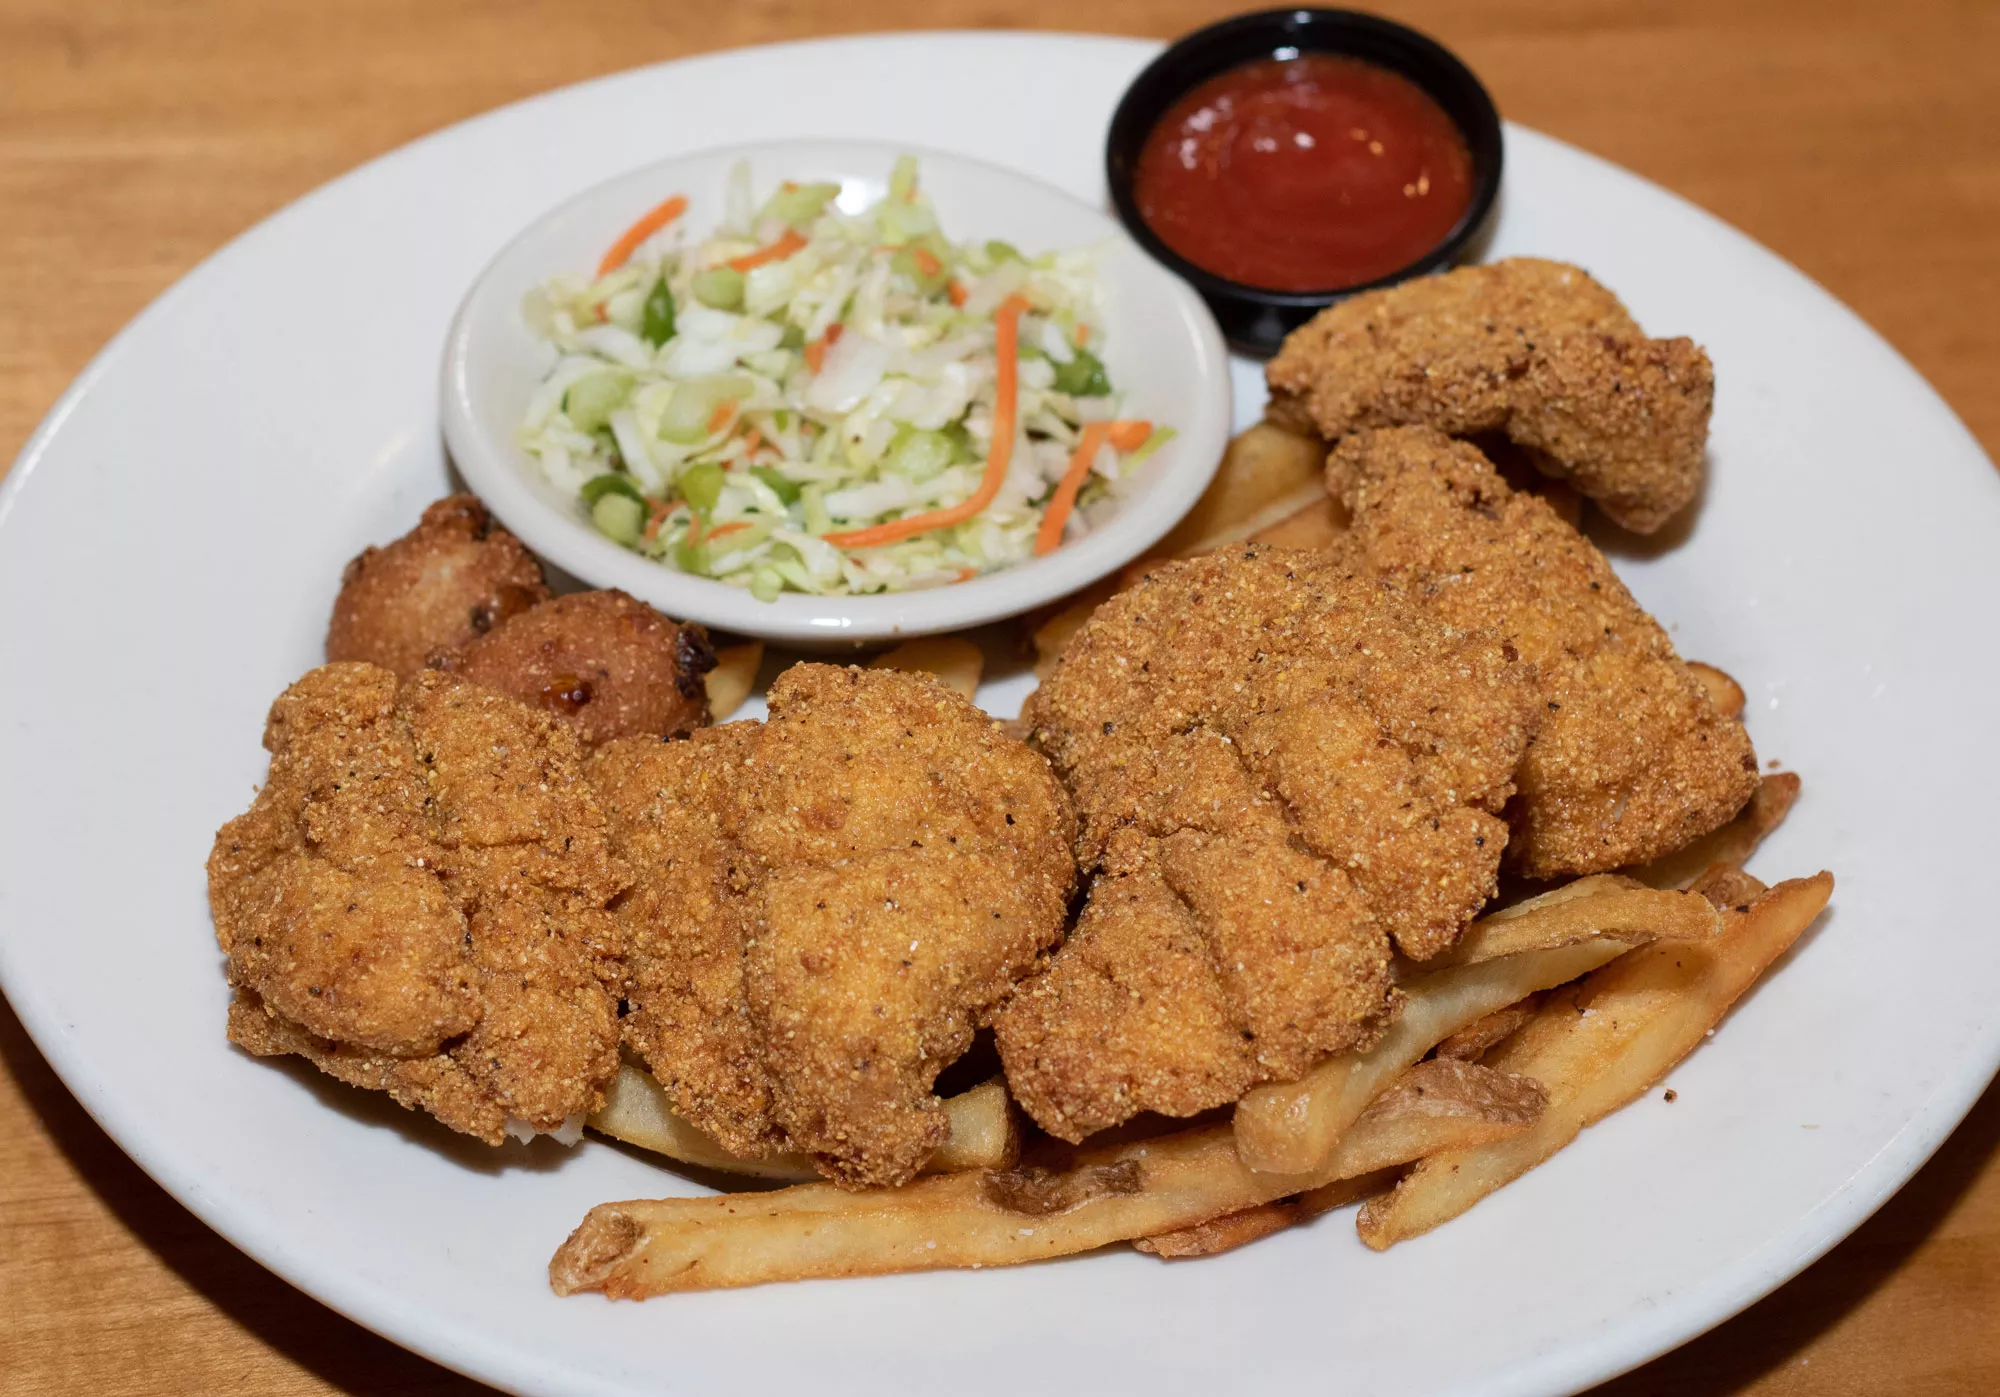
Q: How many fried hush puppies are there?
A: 2